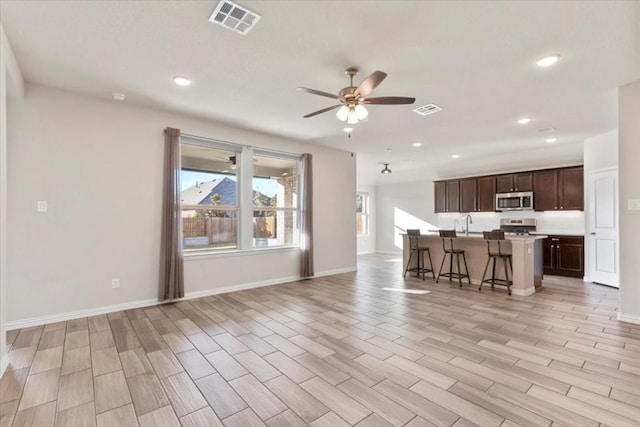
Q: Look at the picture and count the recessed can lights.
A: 7